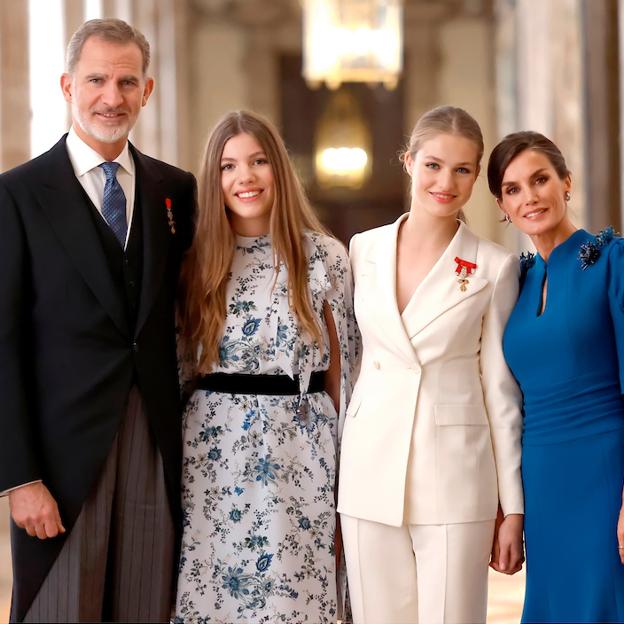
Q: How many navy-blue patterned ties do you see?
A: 1